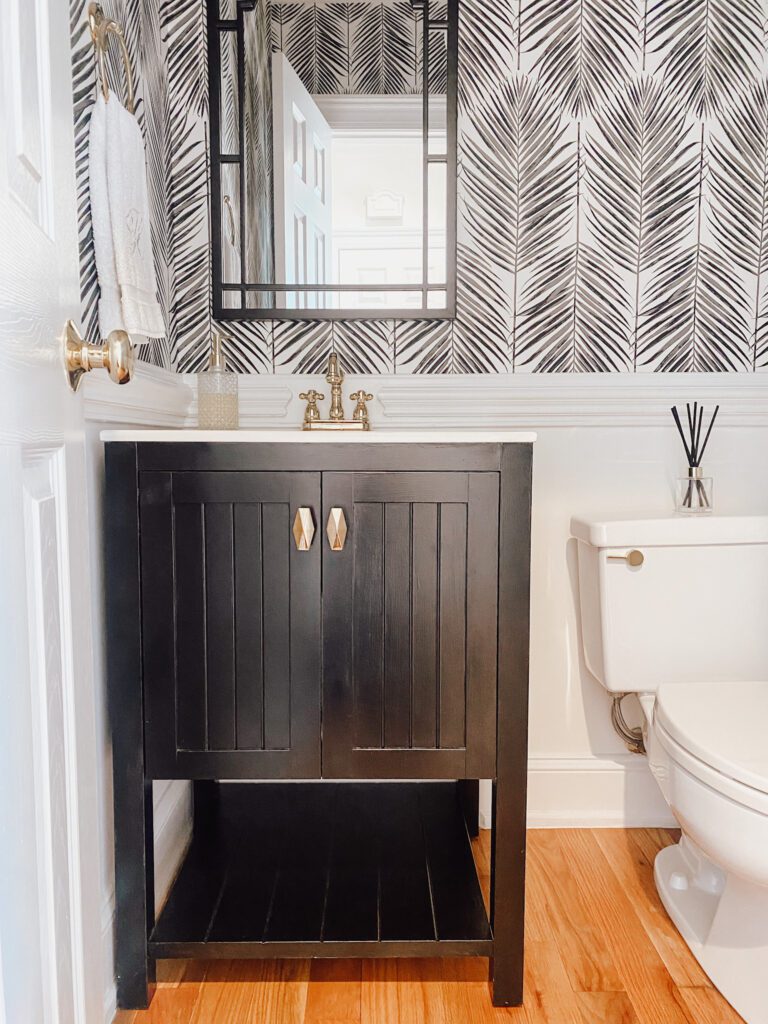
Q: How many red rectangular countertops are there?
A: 0